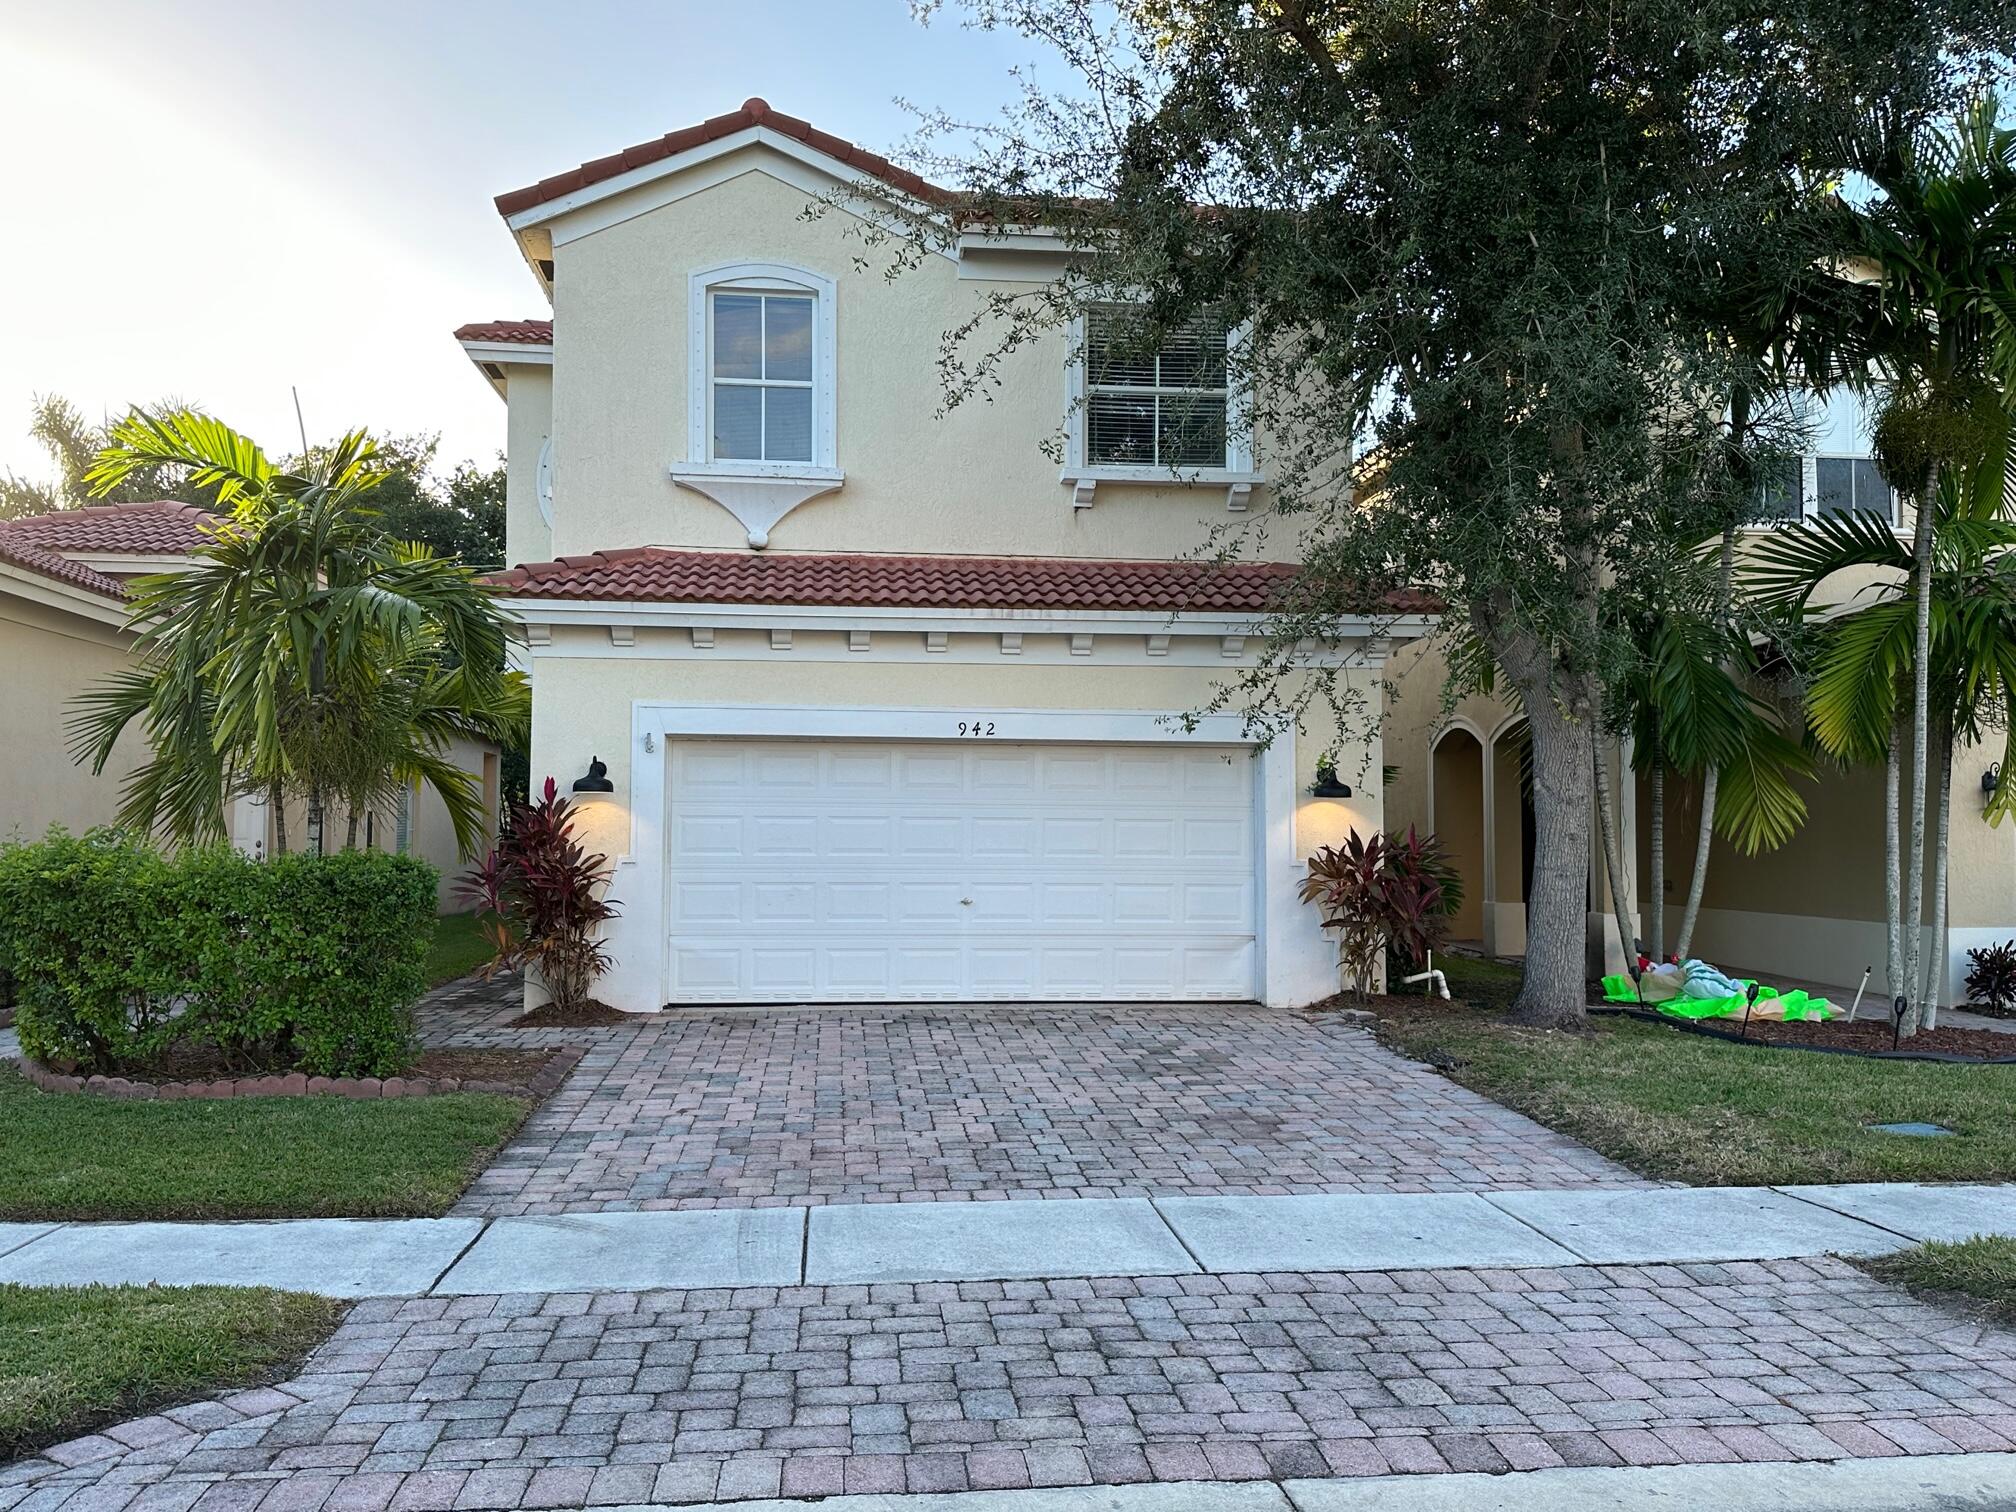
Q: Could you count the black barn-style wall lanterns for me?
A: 2